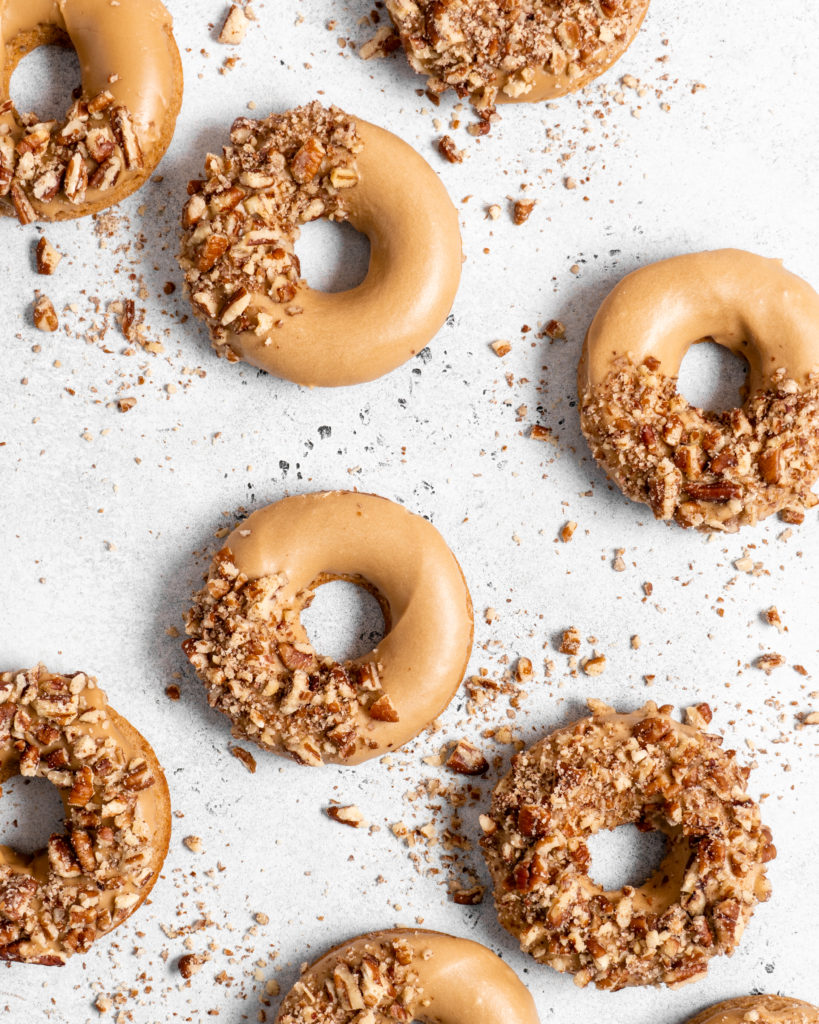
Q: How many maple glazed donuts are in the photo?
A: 9